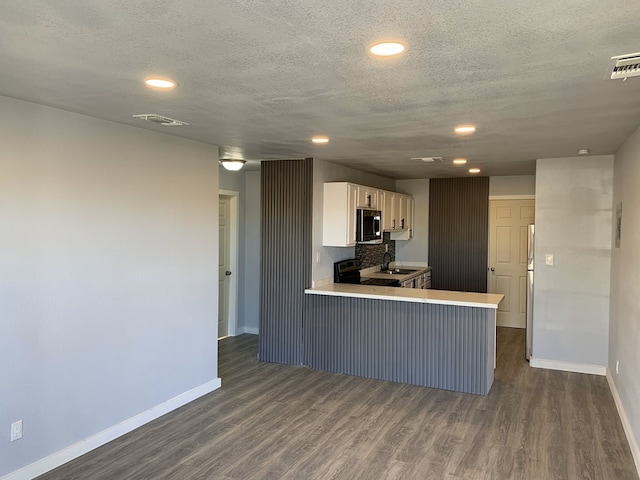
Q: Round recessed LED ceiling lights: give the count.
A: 6